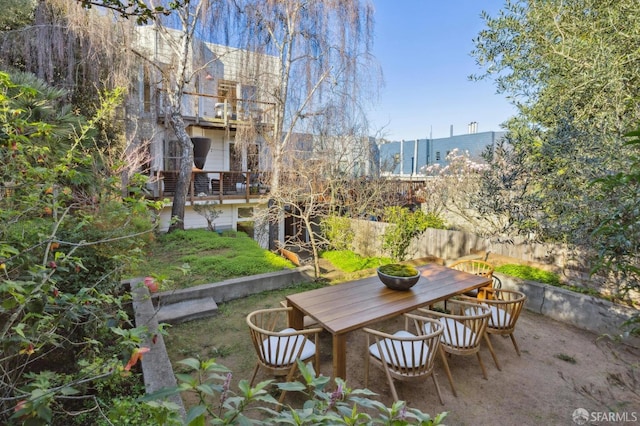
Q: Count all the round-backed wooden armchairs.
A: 5